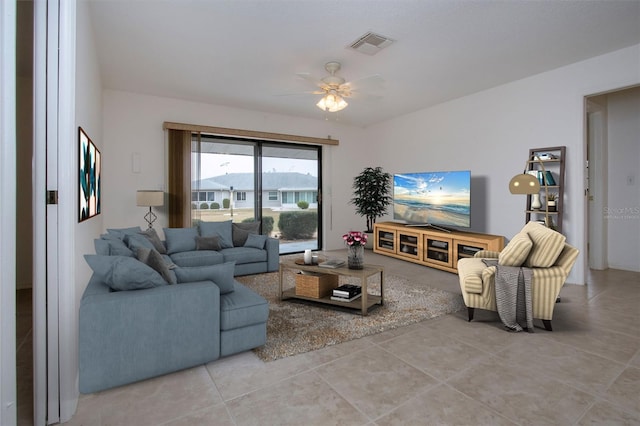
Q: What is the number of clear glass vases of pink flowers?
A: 1